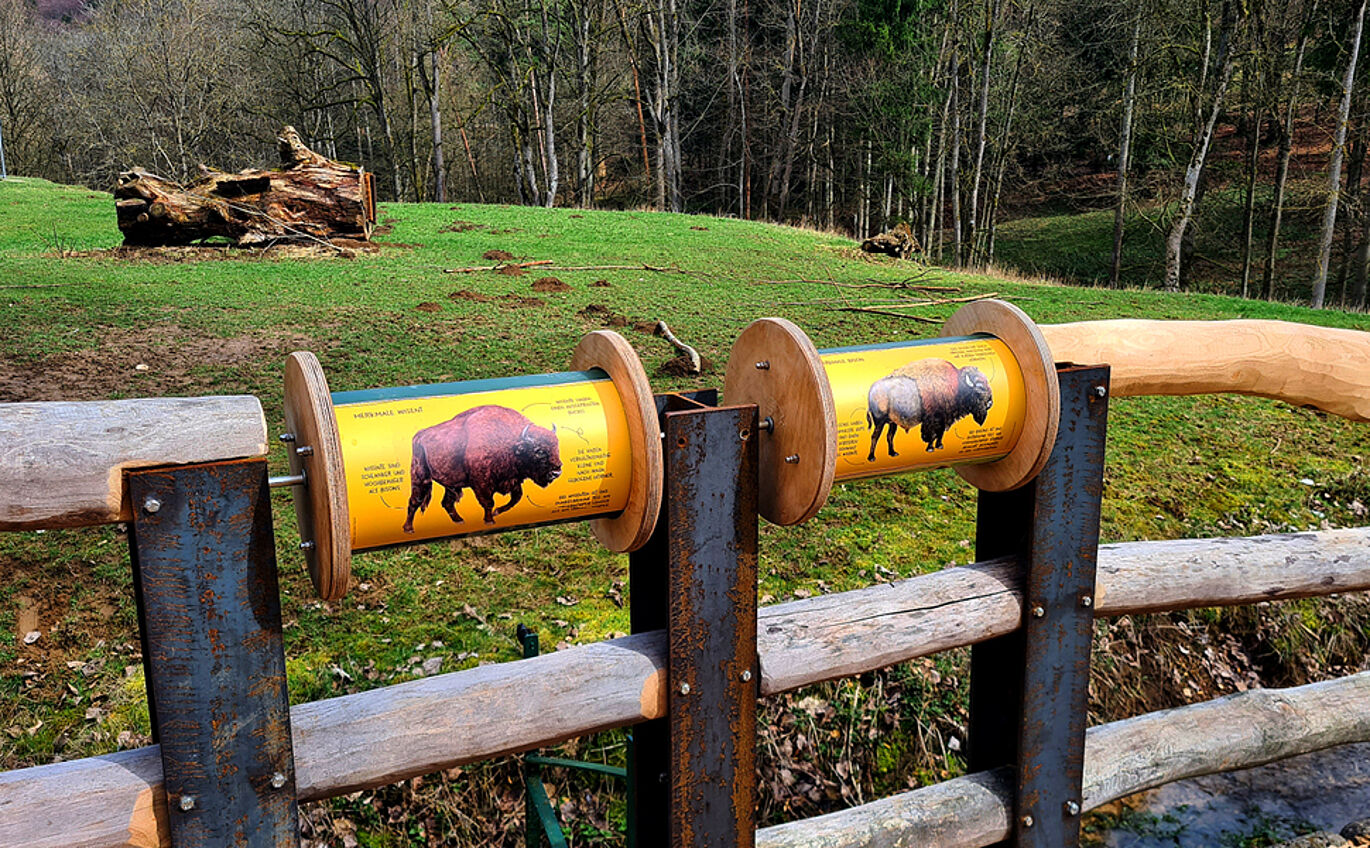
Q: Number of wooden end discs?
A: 4